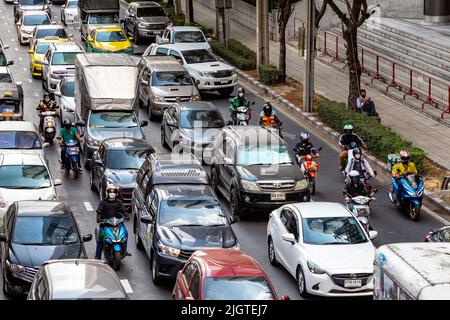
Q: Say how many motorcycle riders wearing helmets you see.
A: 10